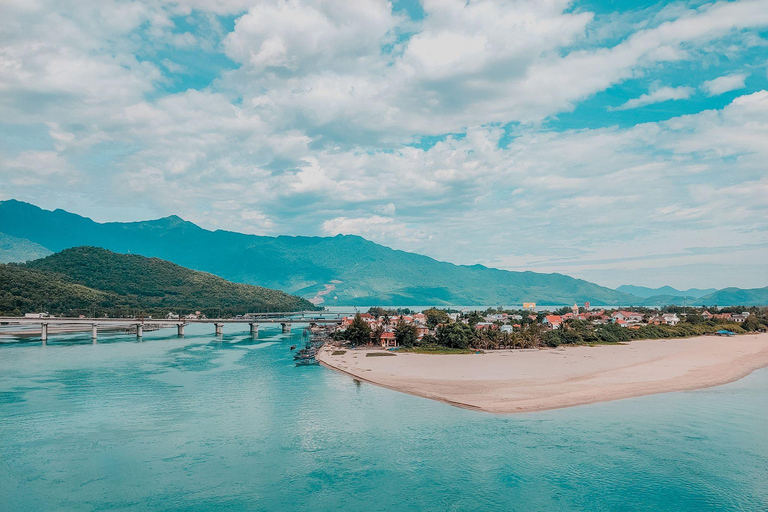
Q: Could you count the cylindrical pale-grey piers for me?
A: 7